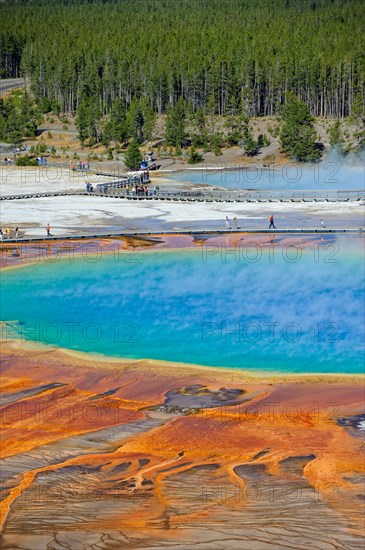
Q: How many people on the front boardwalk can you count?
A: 8